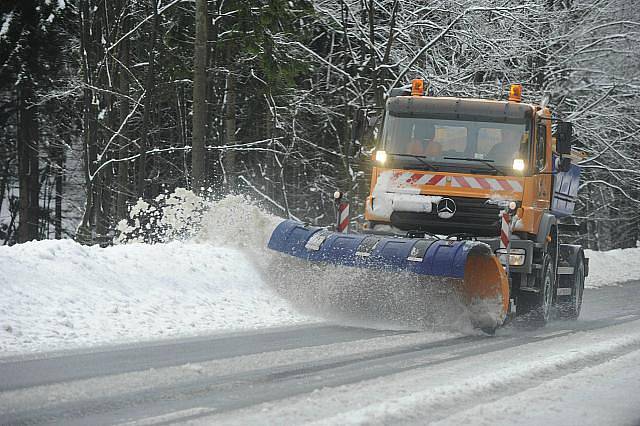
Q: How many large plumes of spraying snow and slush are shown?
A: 1